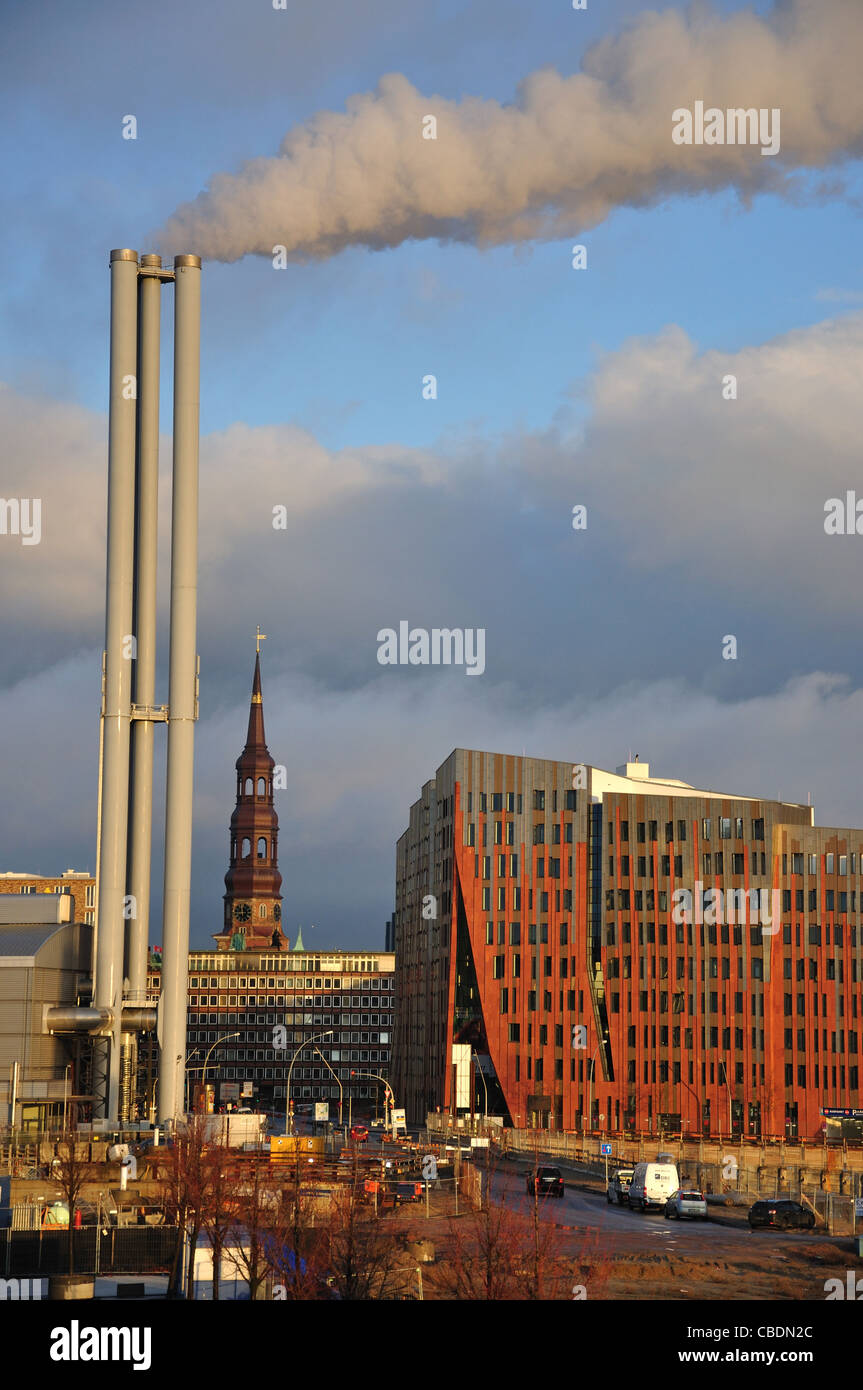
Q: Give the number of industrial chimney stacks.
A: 3